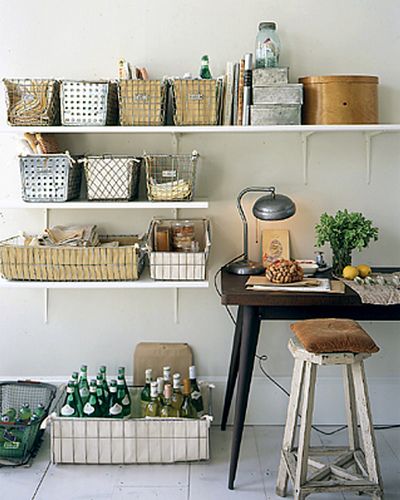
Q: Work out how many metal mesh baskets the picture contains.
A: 11